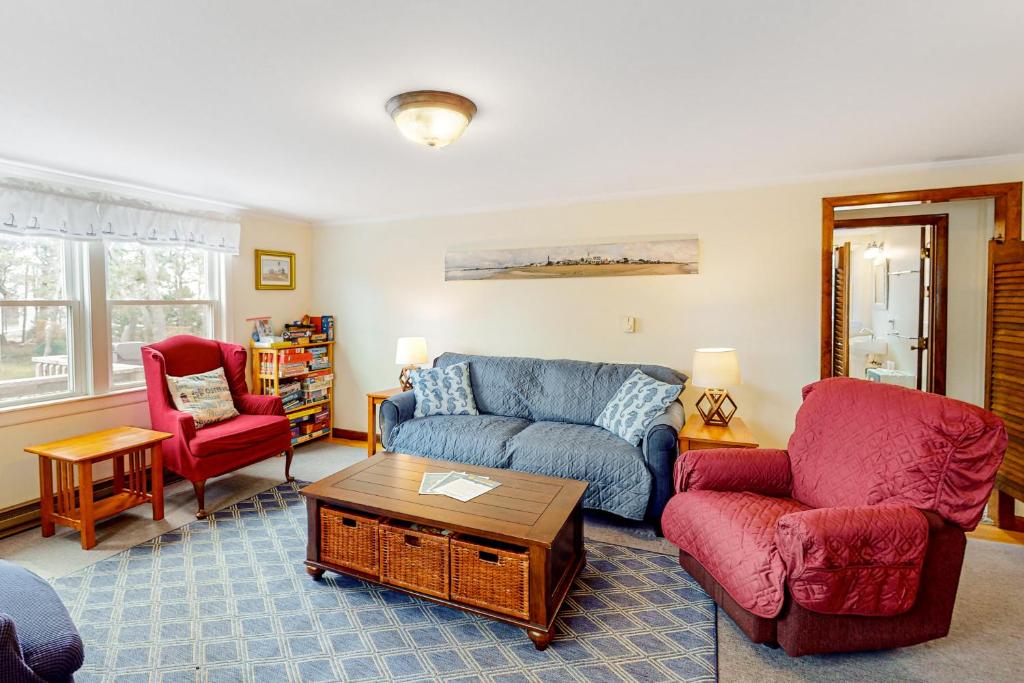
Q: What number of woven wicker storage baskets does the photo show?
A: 3